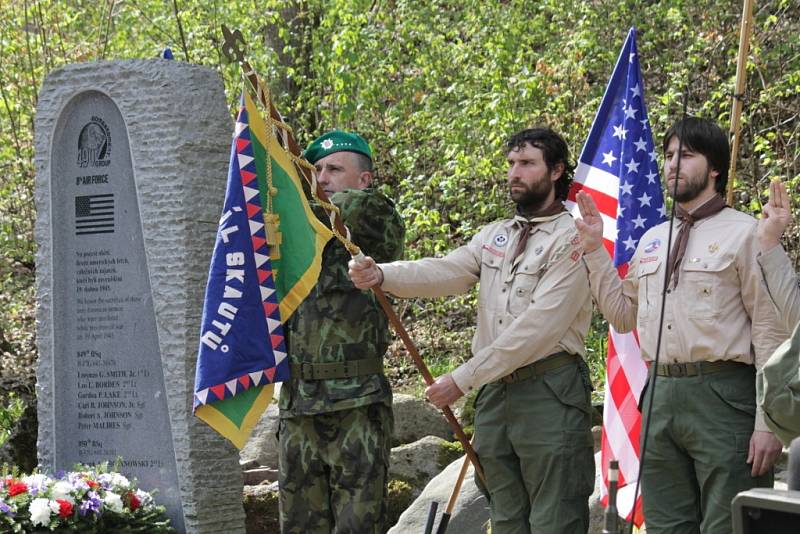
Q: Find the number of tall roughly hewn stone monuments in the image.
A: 1